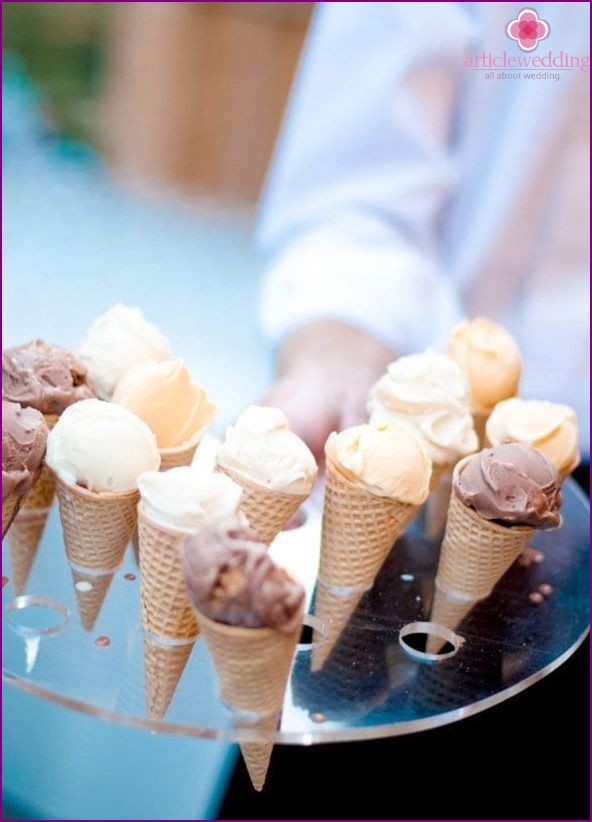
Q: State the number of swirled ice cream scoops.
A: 13